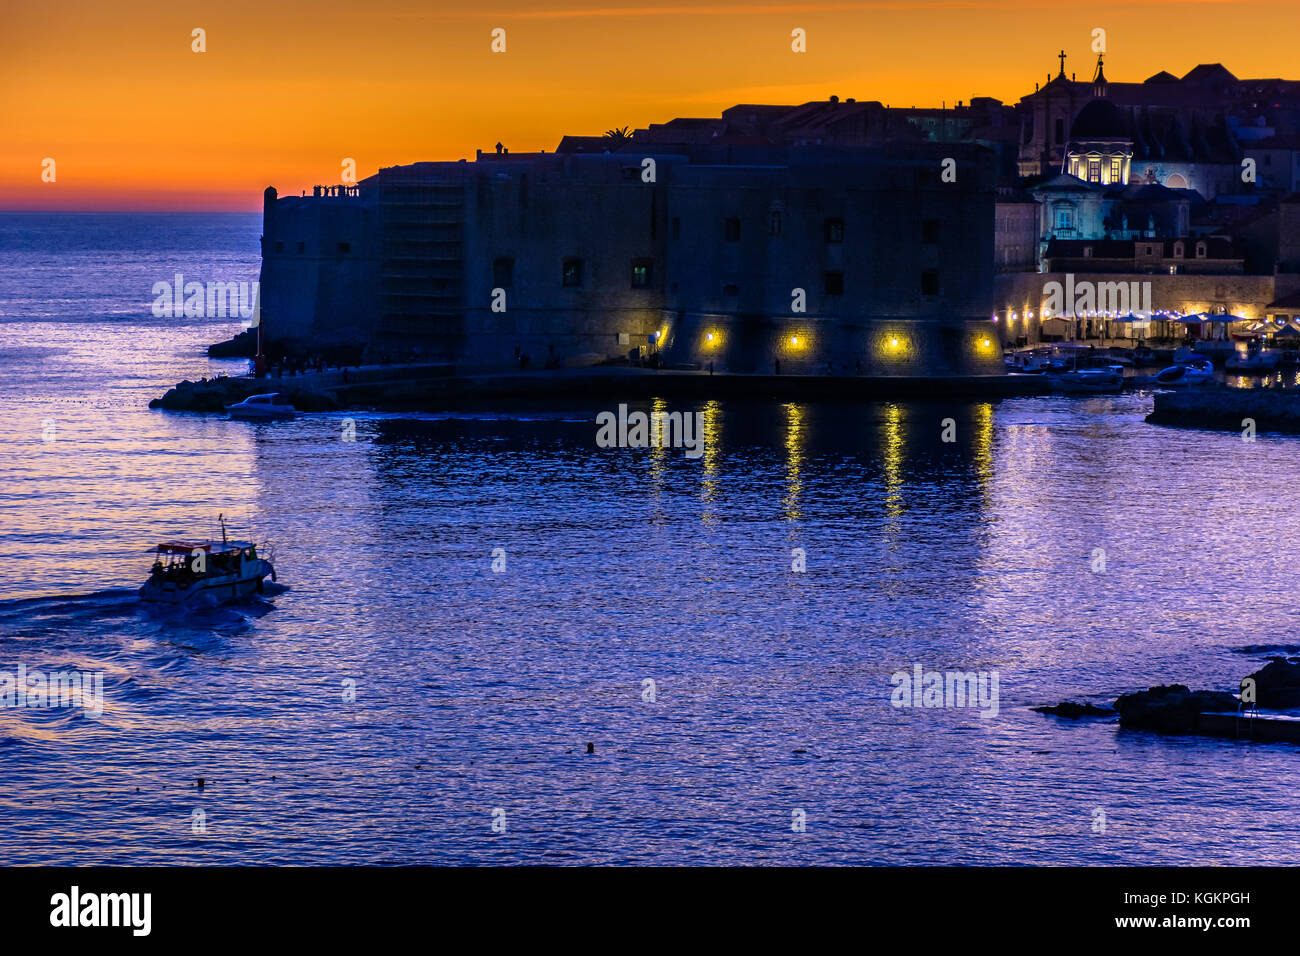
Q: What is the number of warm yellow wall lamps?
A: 5